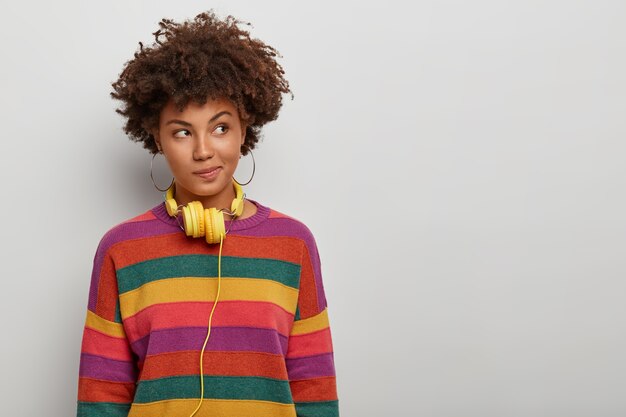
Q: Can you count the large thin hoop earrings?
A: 2